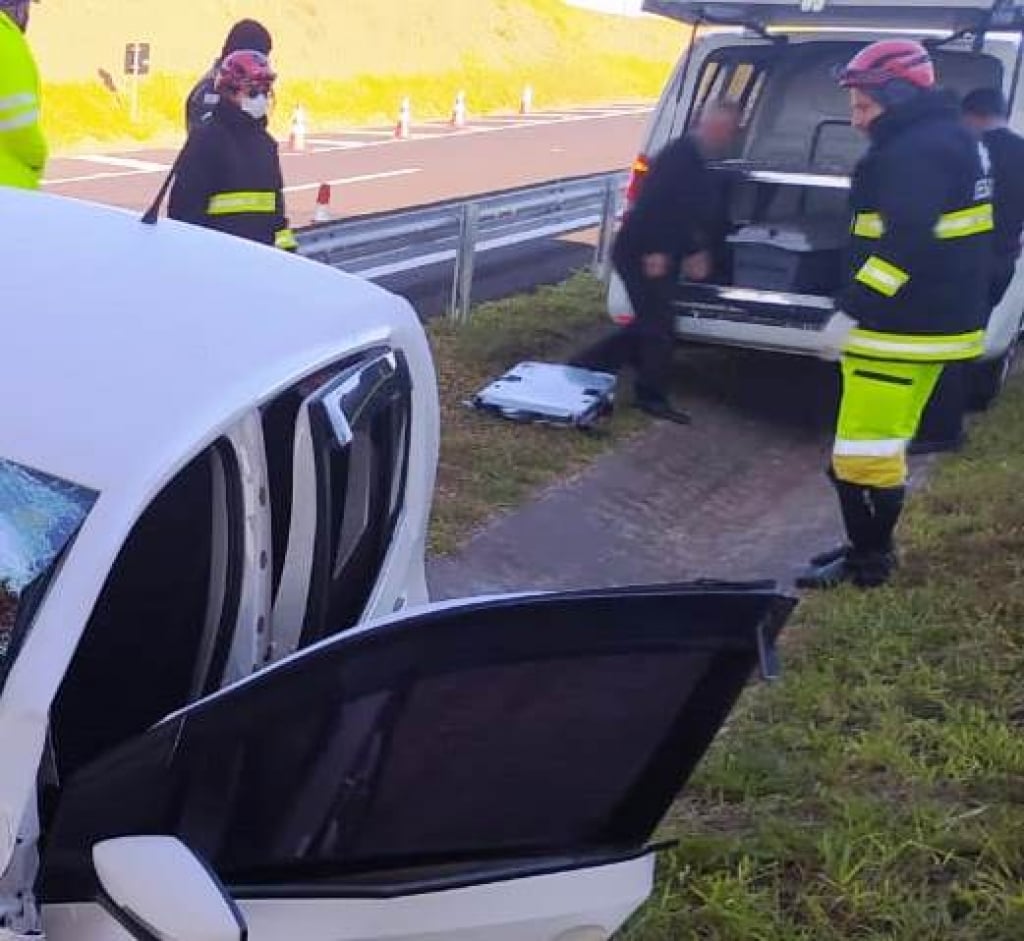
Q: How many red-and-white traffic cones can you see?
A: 5